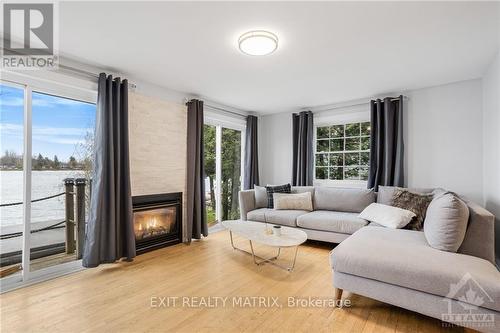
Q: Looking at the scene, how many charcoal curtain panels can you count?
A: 5